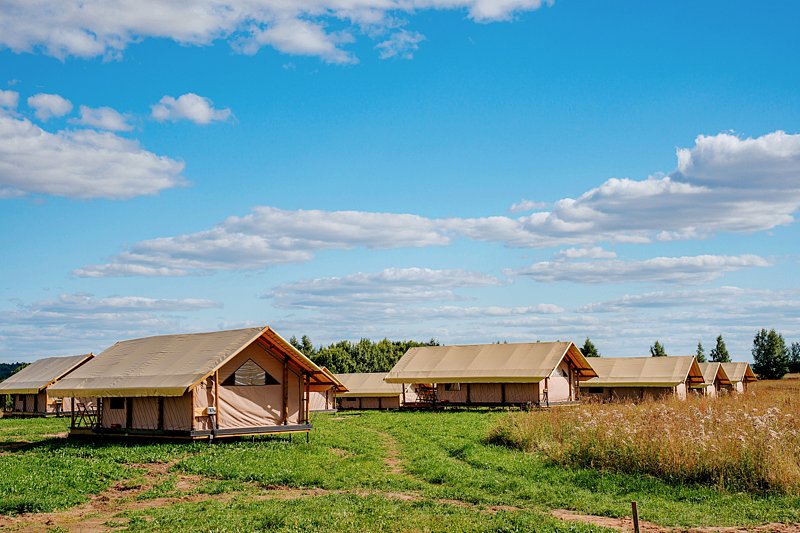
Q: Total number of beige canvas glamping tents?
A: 8